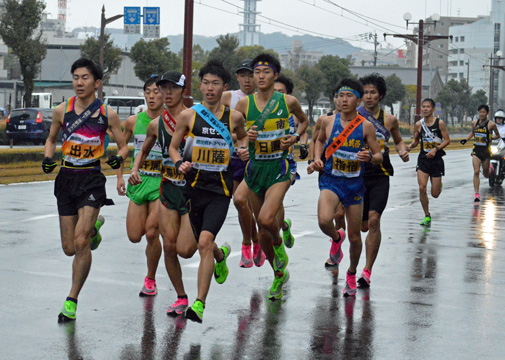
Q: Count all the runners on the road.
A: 12